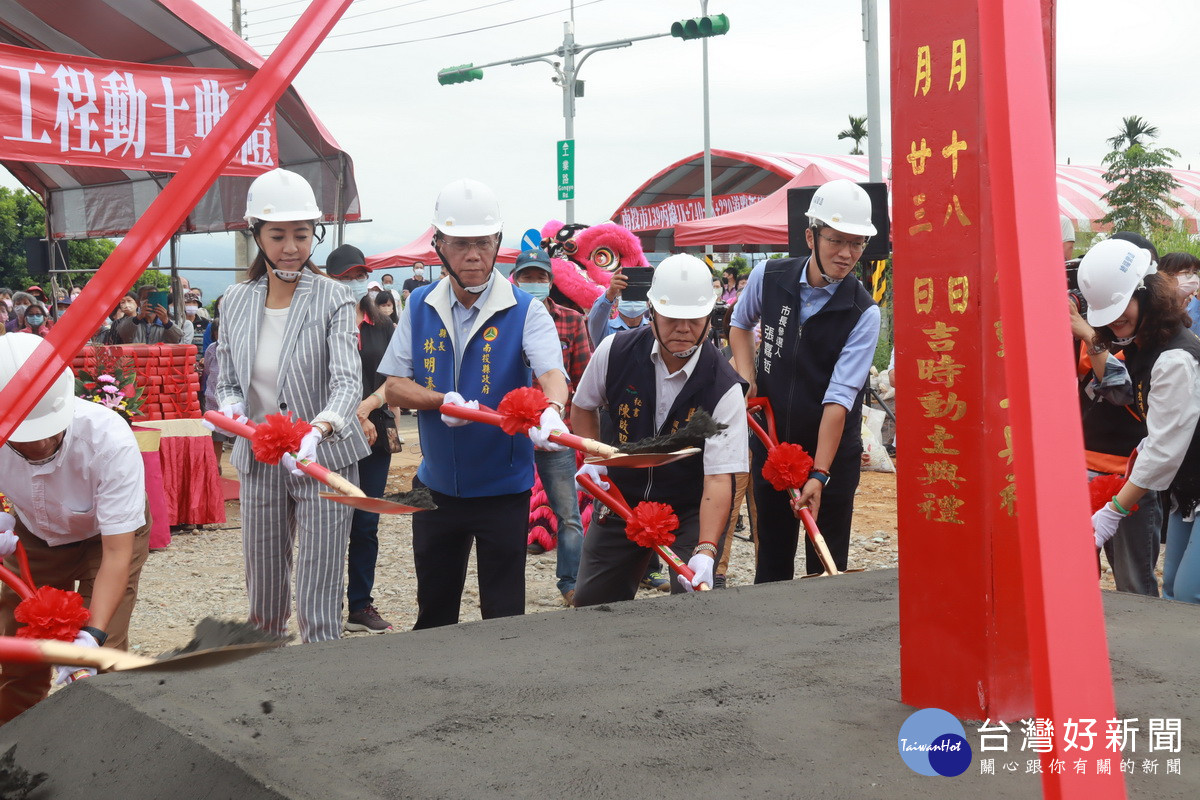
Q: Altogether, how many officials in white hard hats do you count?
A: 6